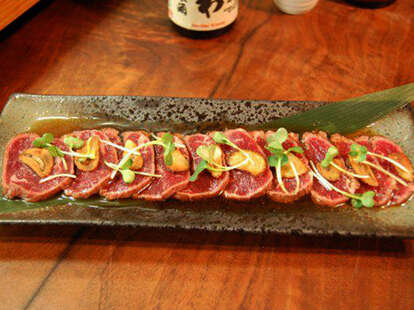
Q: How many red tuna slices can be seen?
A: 10